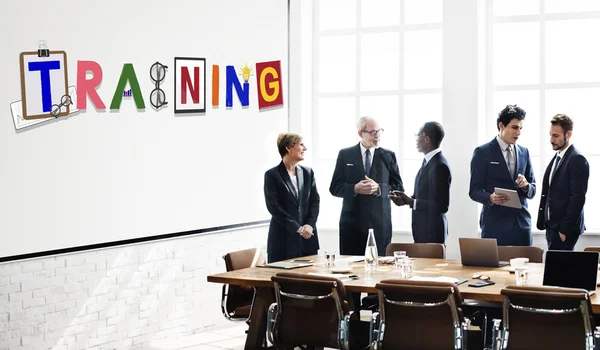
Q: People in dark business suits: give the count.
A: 5